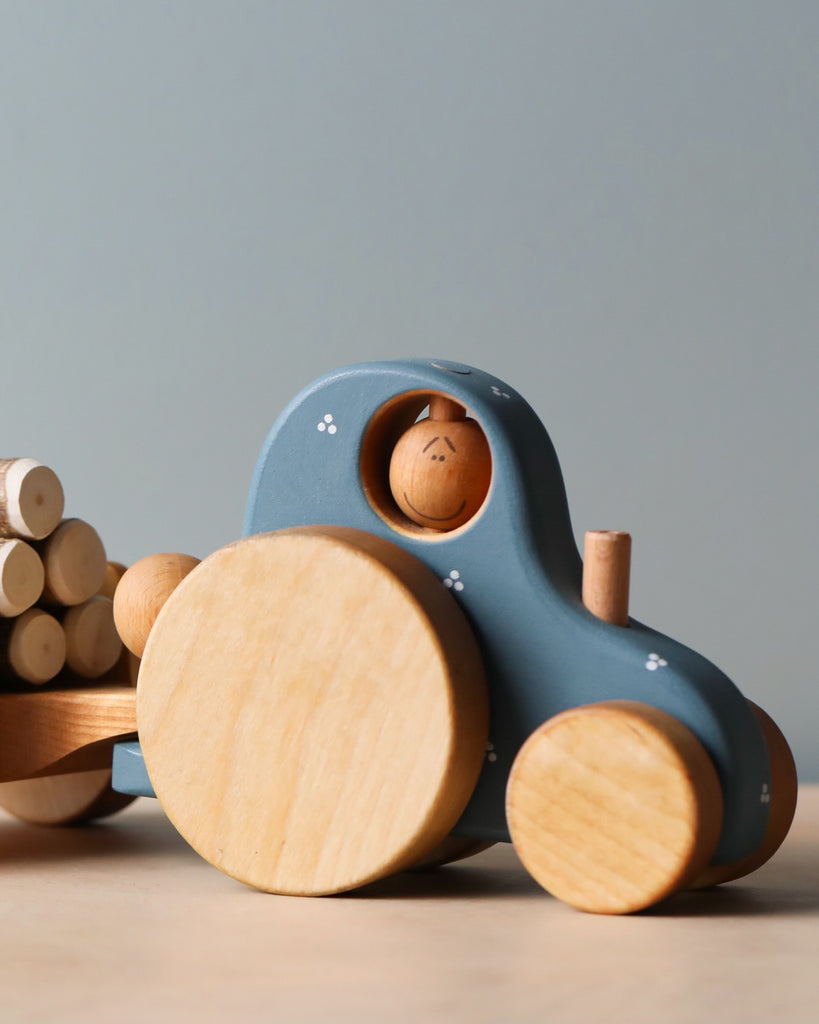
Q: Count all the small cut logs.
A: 5